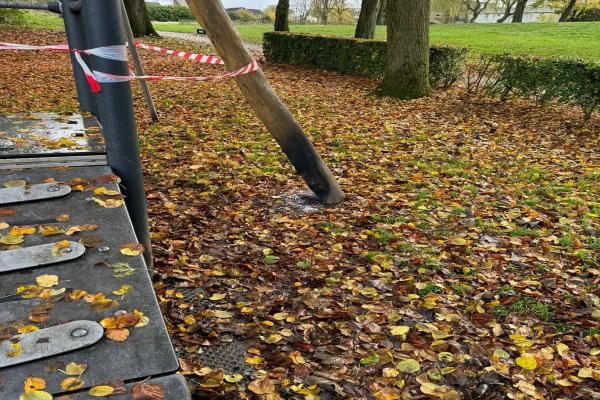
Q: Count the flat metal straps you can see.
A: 3